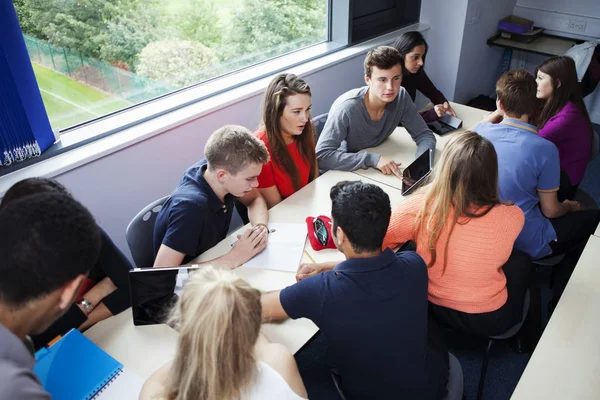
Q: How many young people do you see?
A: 11